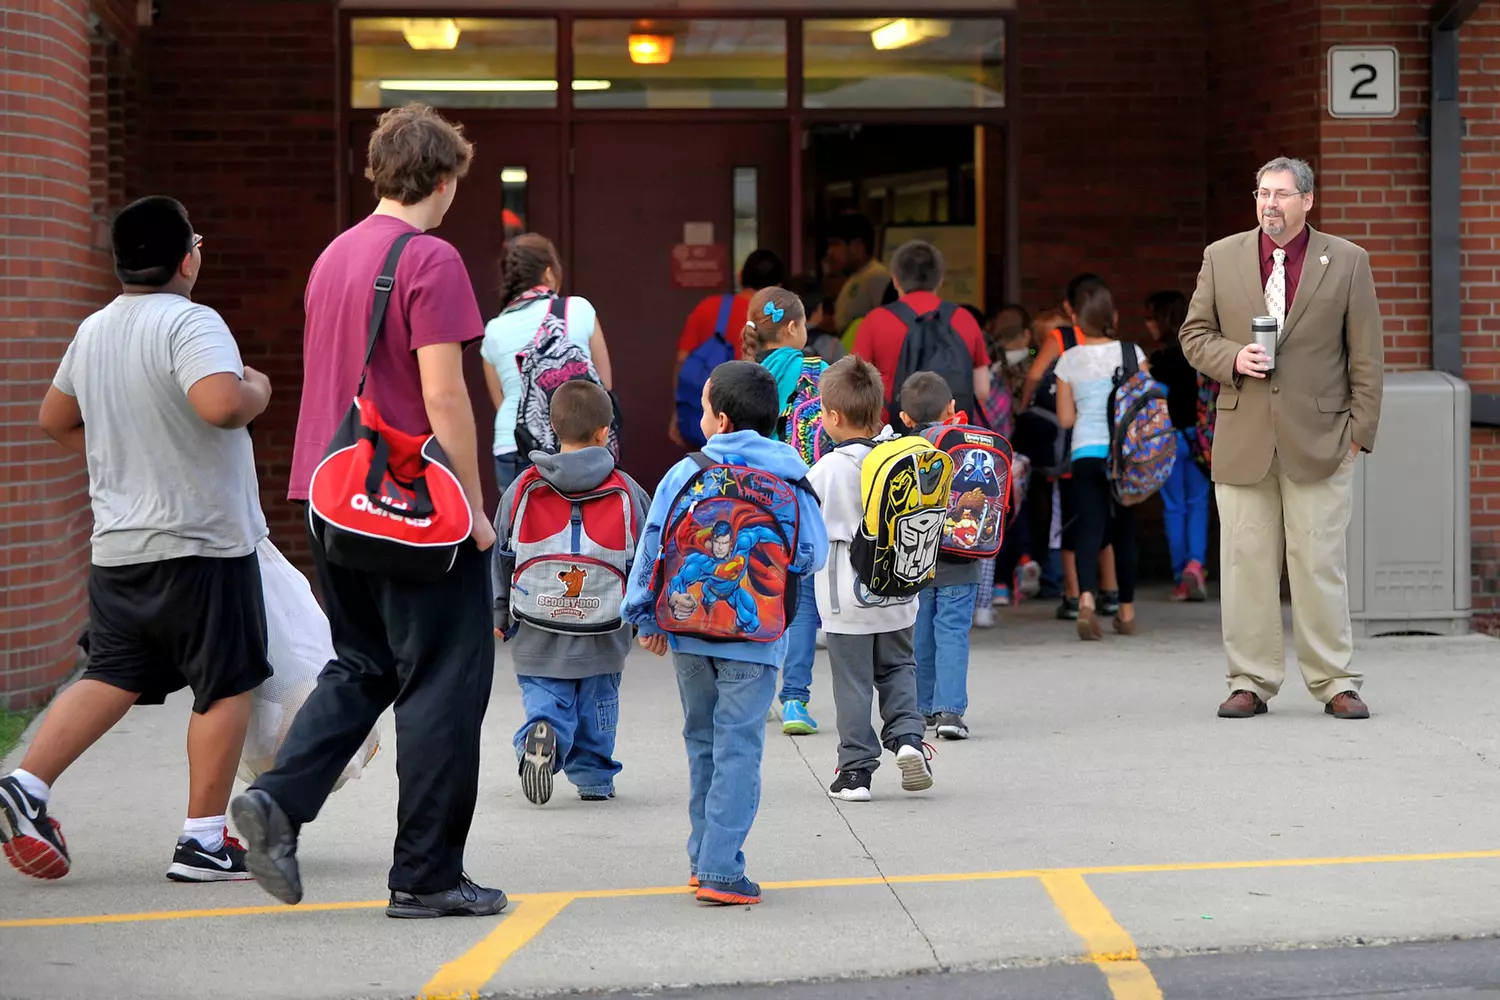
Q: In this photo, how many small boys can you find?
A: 4